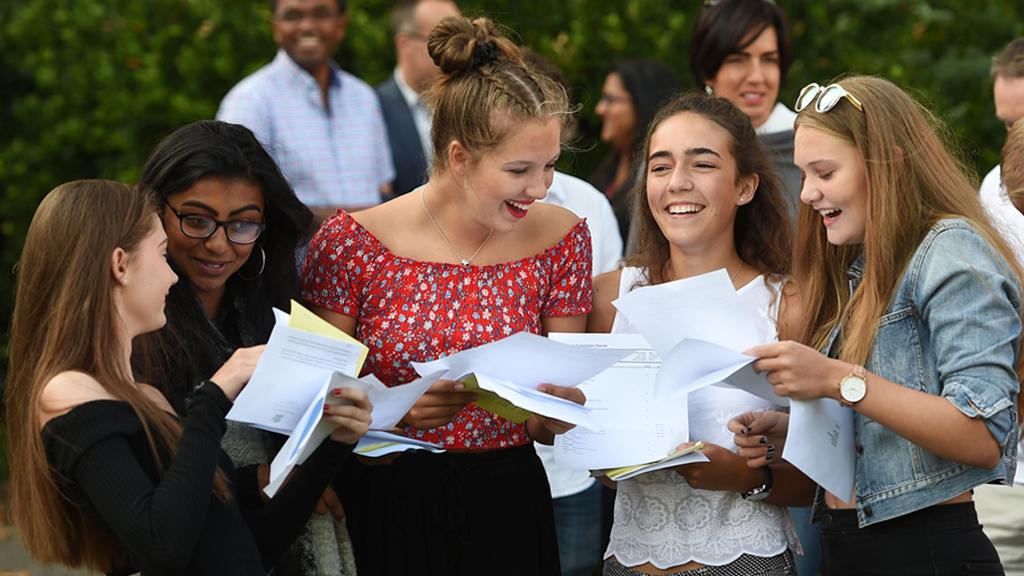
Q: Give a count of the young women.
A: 5